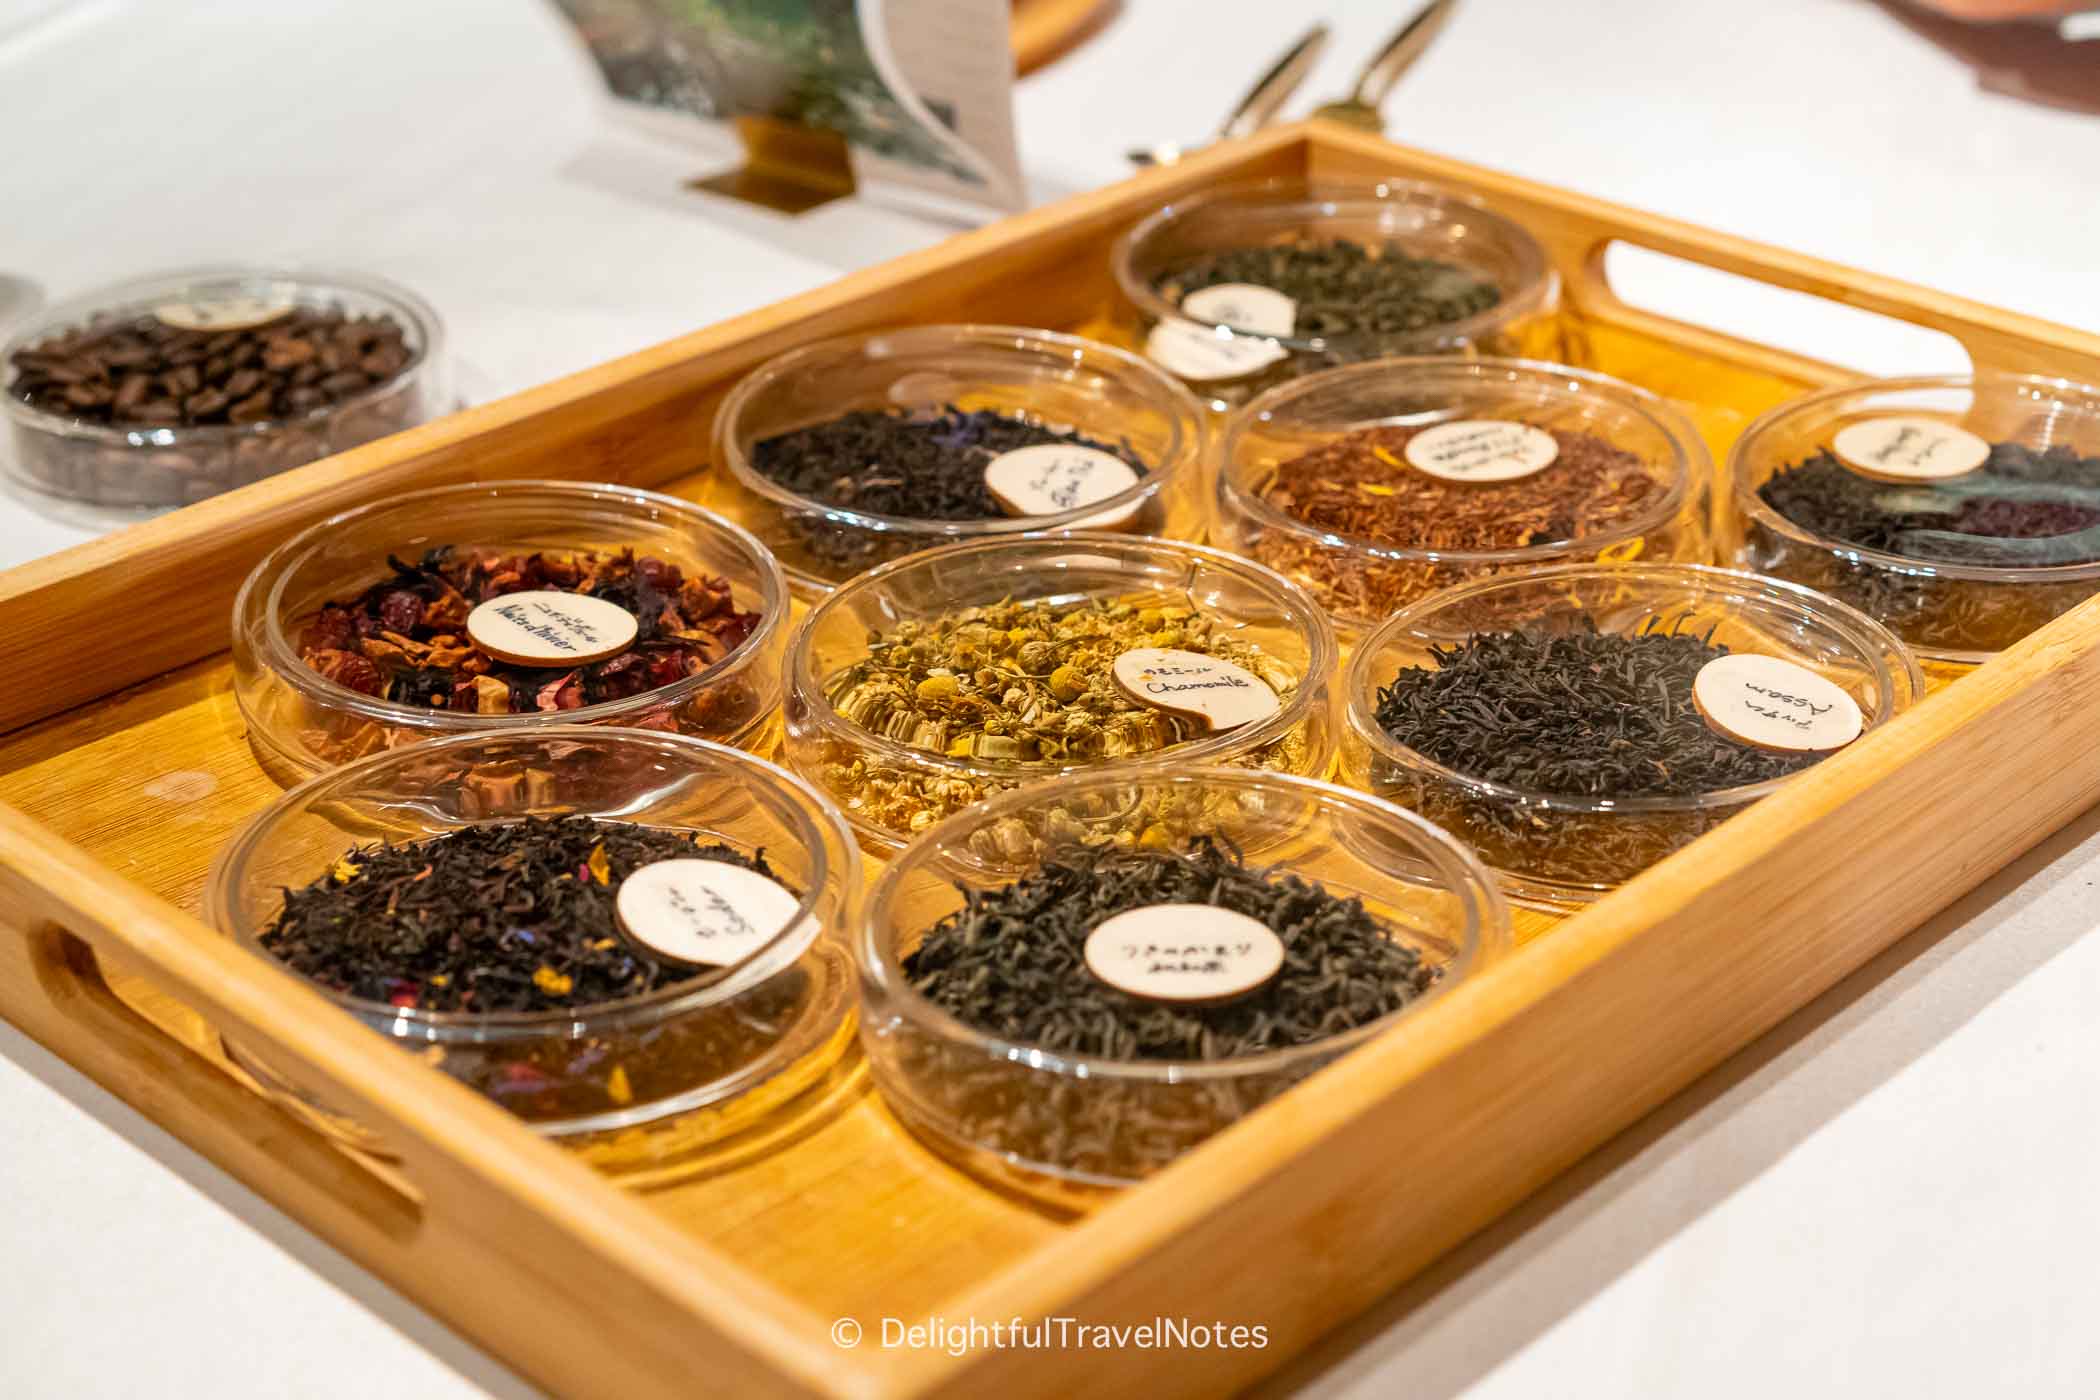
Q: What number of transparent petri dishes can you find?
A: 10